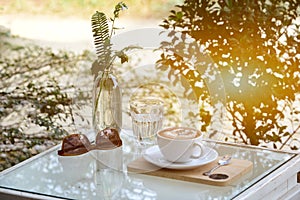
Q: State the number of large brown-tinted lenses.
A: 2